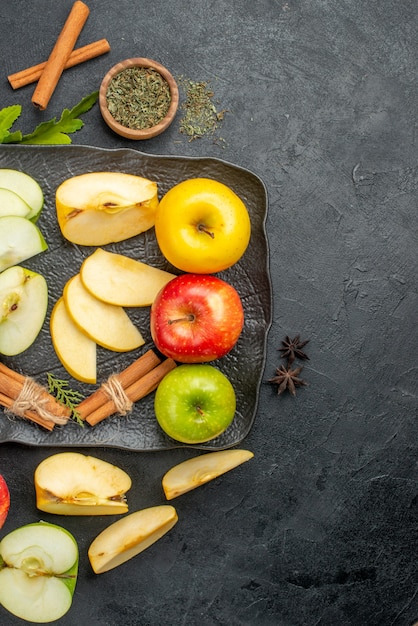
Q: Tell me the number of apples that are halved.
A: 2